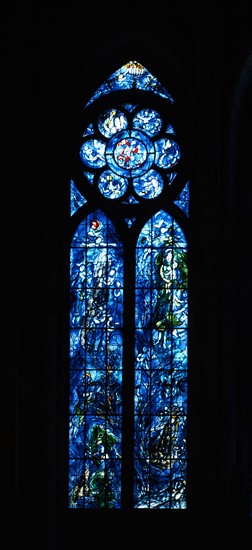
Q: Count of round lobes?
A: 6